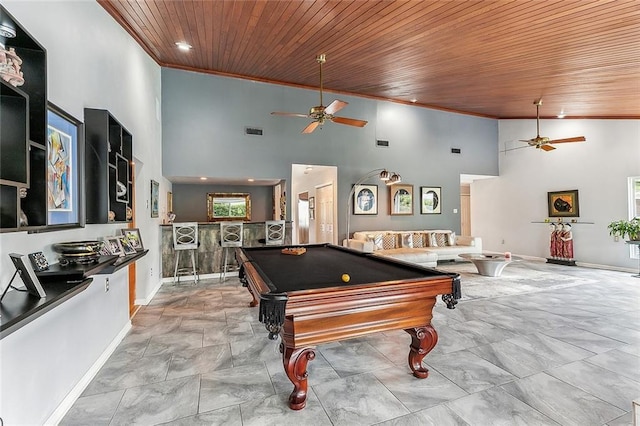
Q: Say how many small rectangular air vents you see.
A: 3